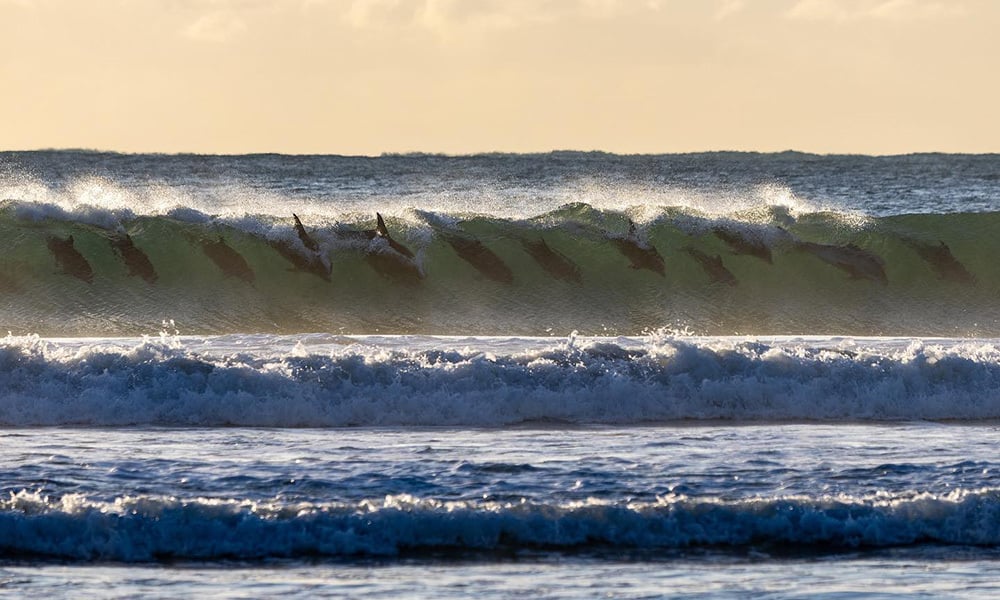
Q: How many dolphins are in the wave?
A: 12